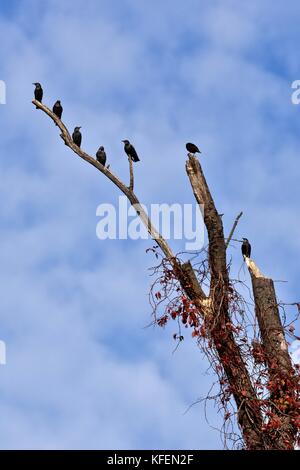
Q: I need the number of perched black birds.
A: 7